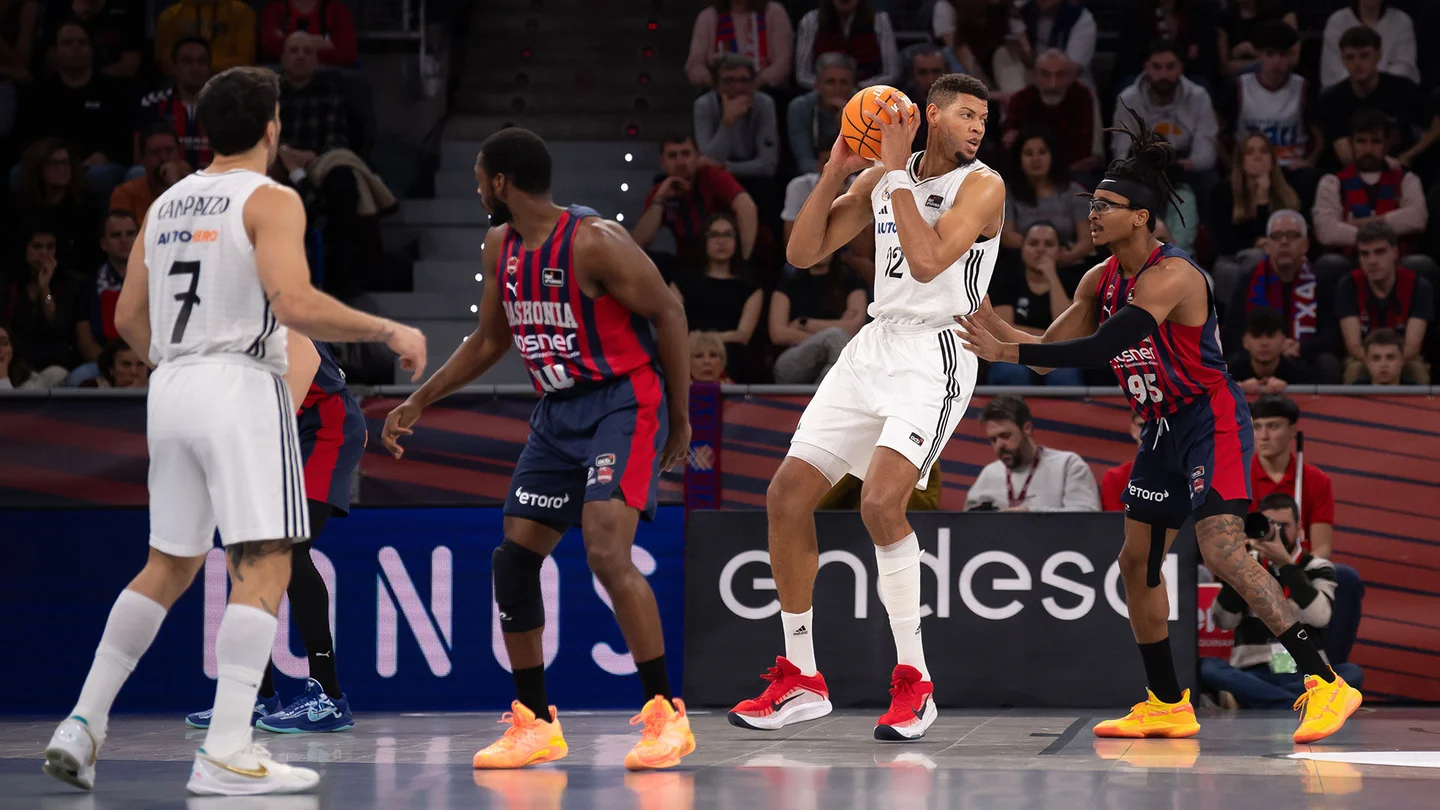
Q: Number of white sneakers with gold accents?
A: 2